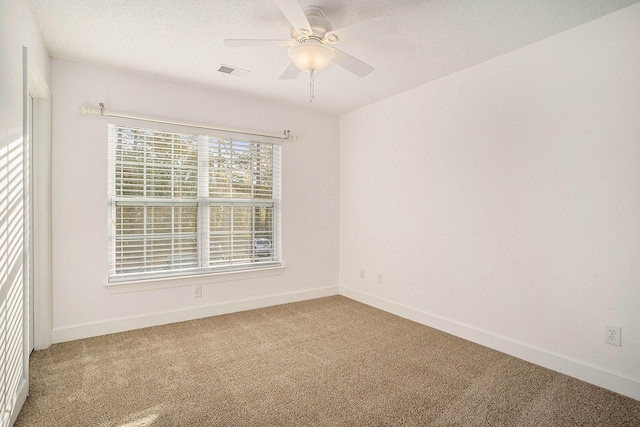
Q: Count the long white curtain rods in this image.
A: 1